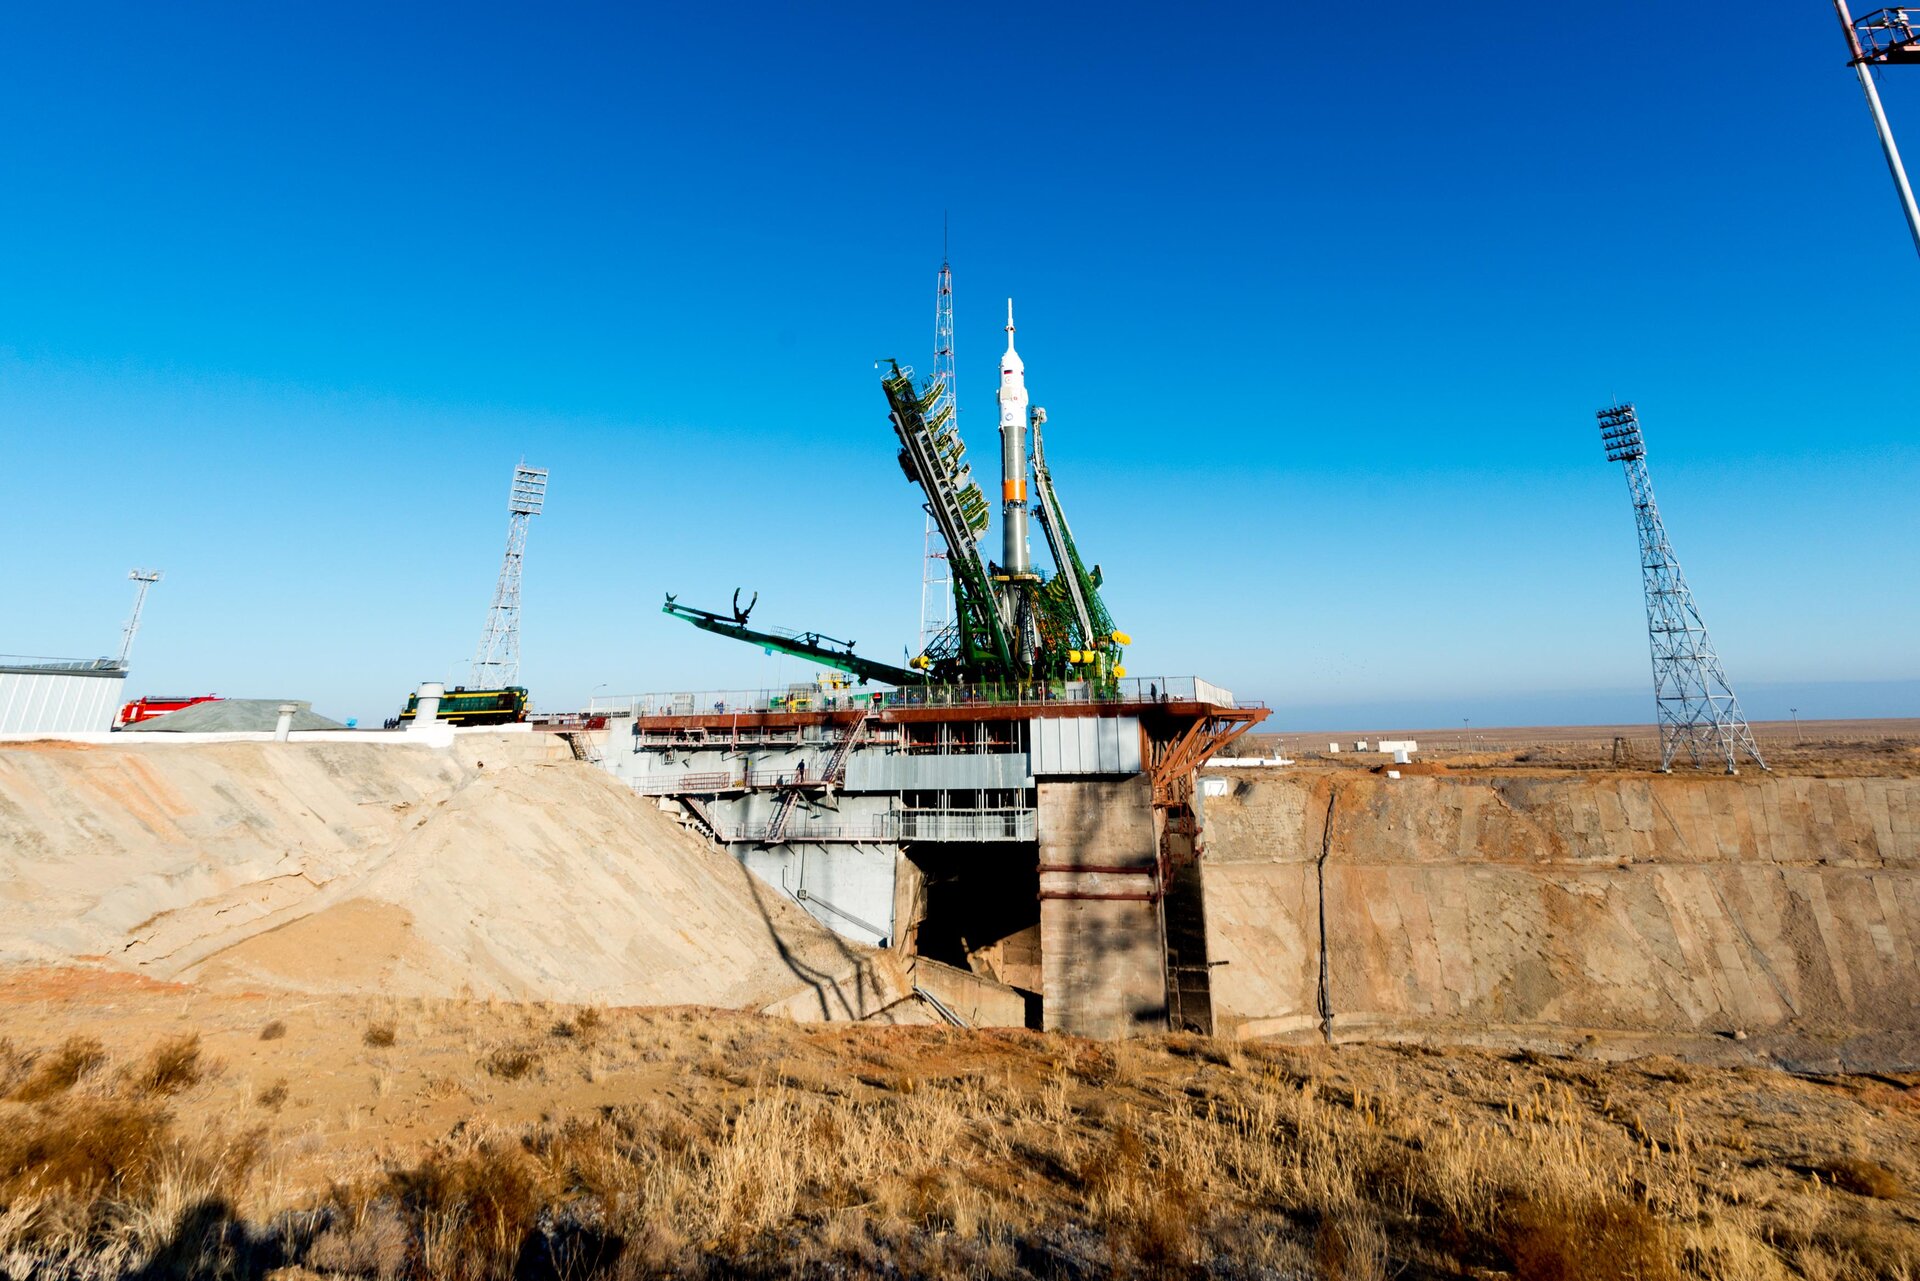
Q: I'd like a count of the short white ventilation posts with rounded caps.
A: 2